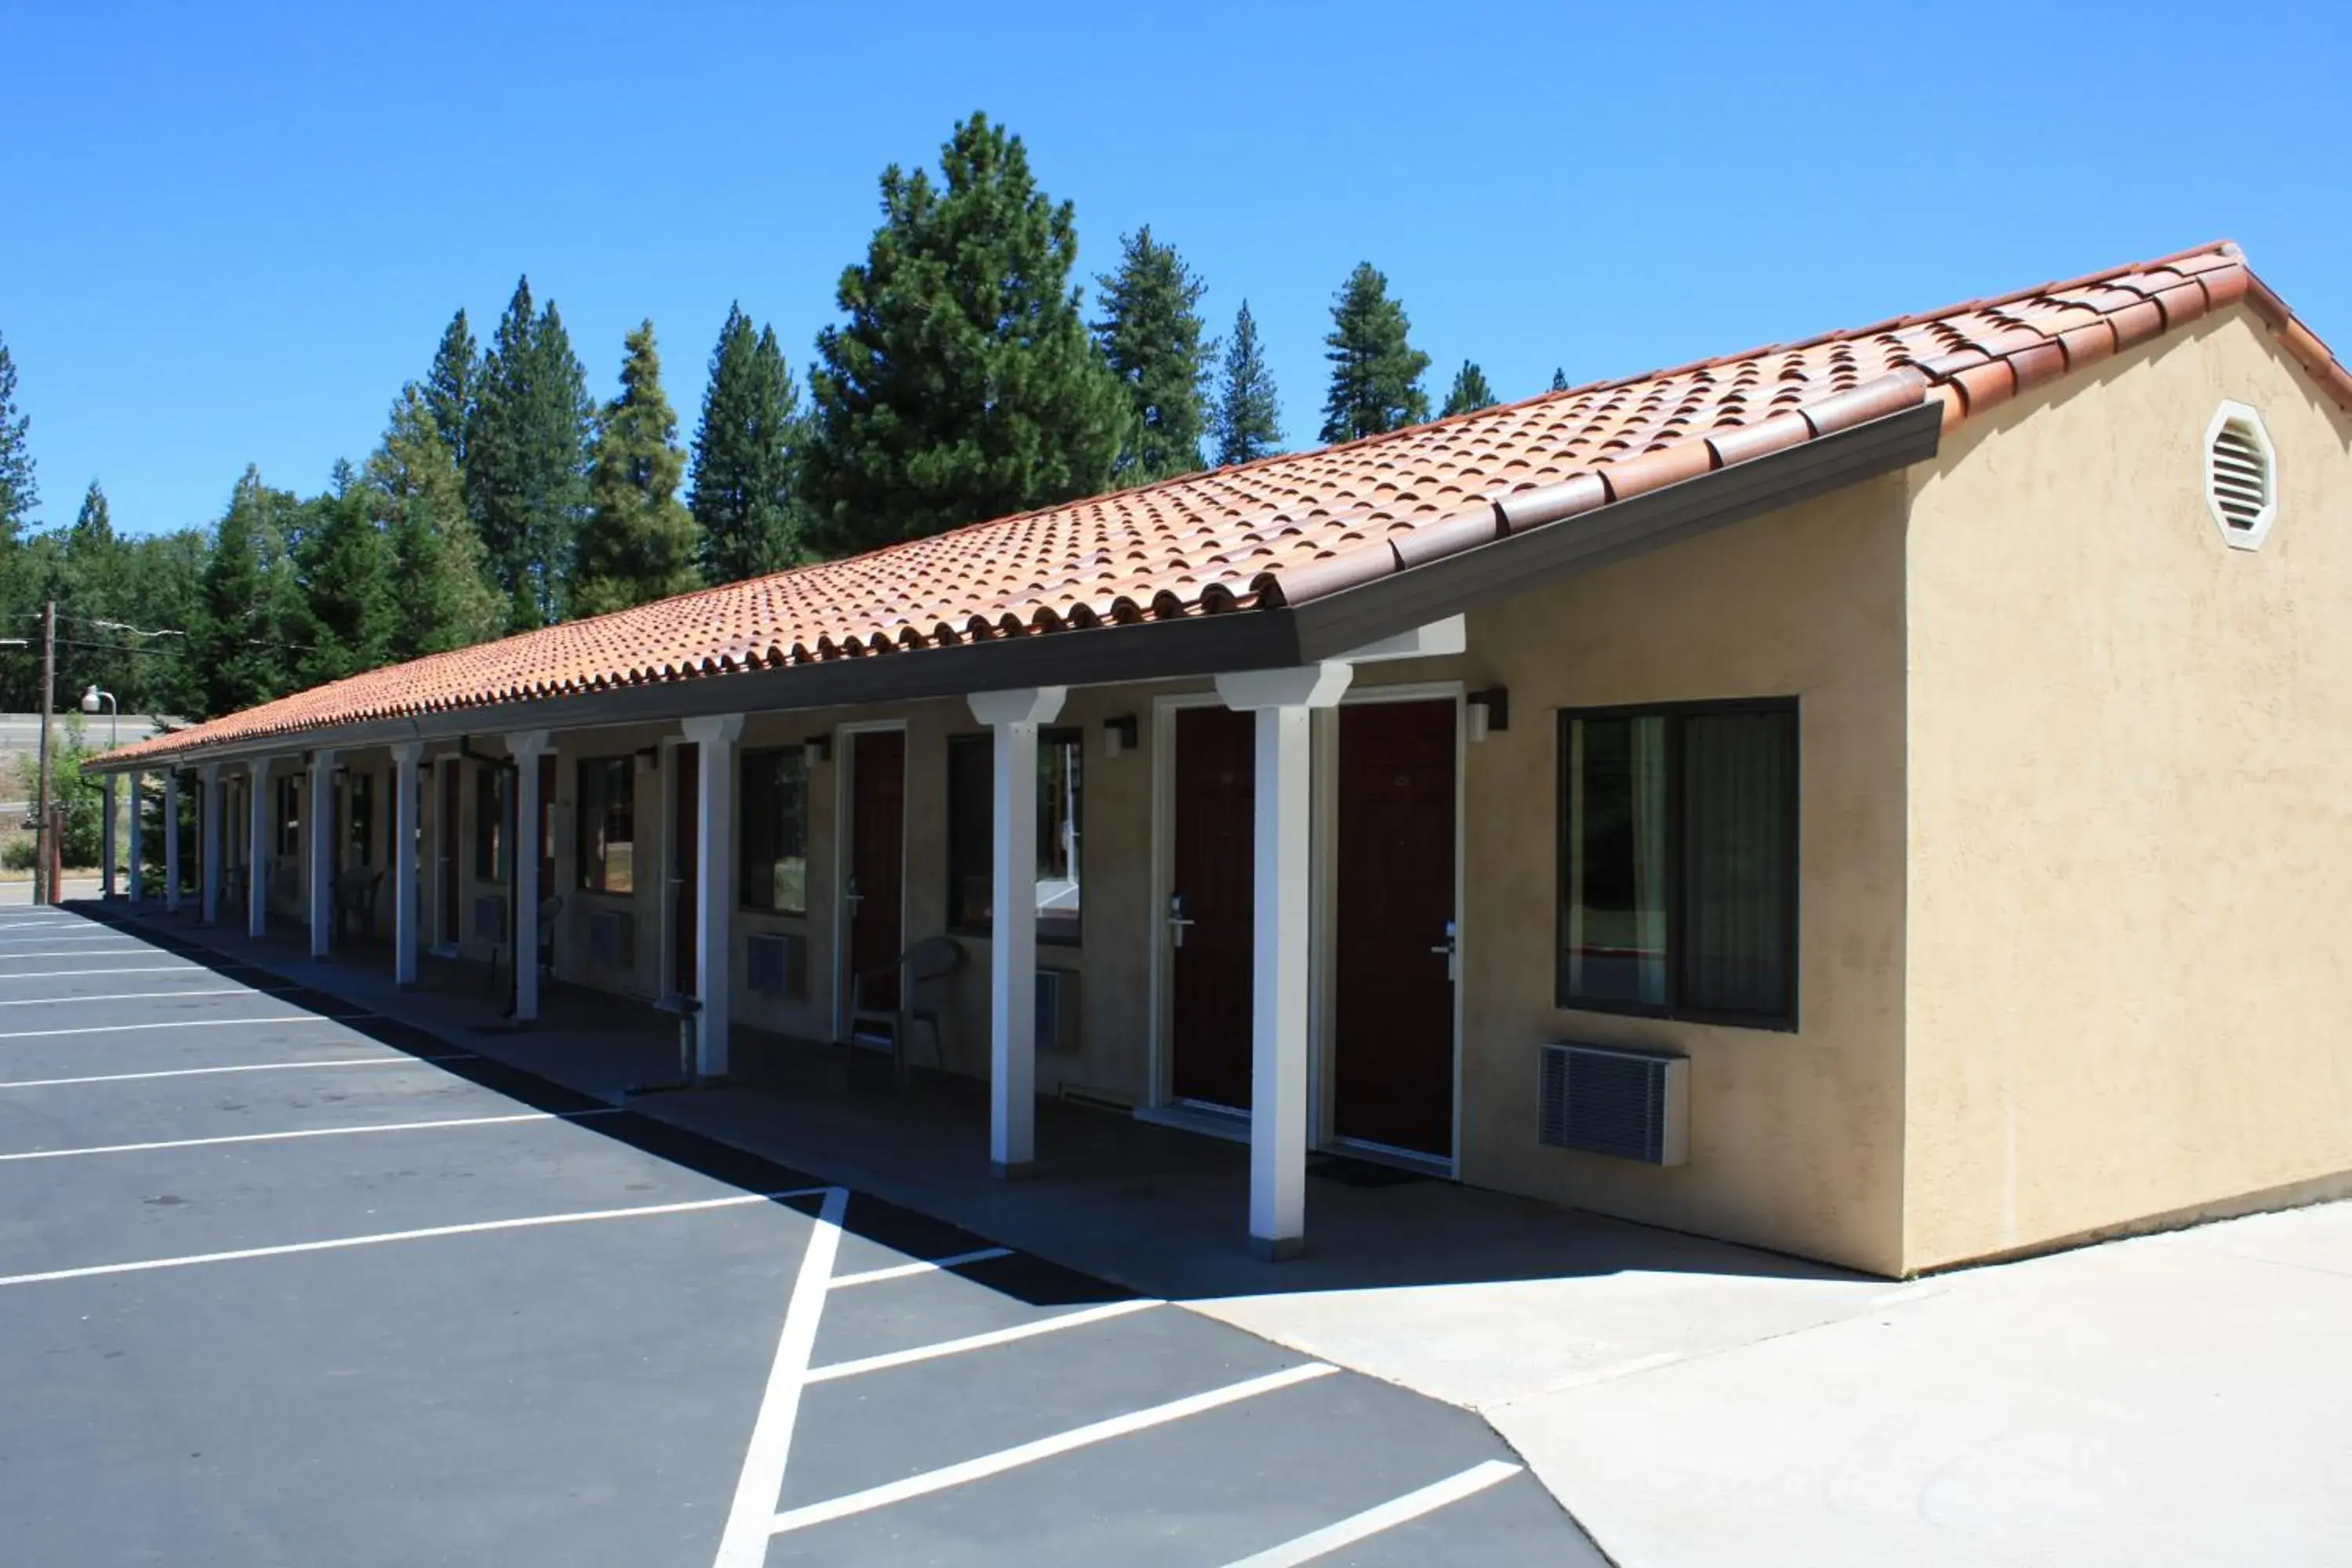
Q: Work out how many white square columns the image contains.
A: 11